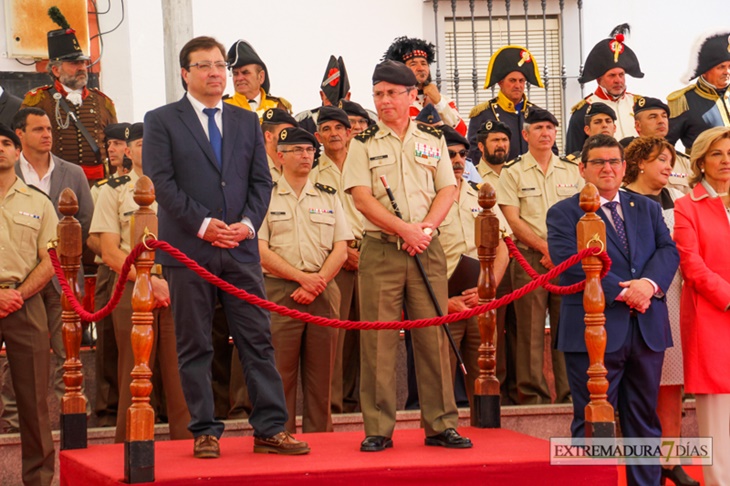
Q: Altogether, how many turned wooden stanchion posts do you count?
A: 4